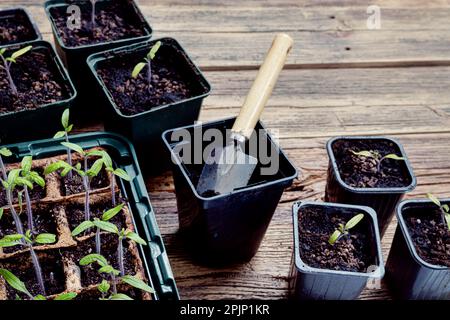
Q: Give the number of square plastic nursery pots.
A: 8